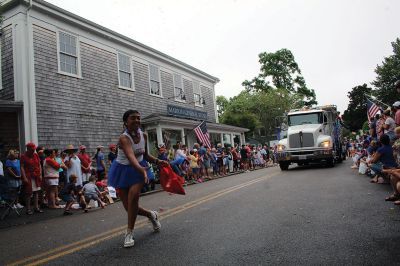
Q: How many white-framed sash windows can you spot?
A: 5